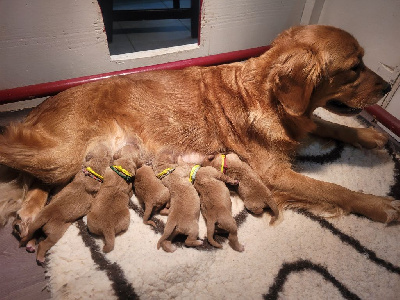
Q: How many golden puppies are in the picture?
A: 6